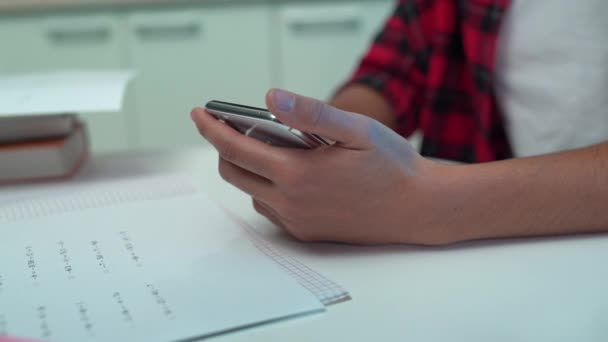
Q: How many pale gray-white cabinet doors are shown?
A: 3